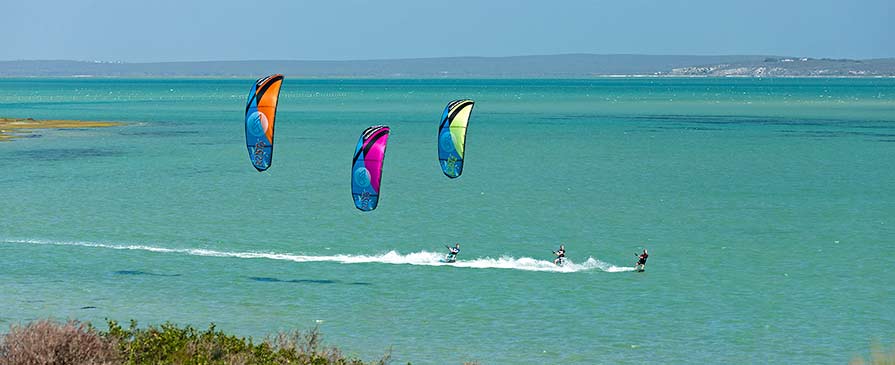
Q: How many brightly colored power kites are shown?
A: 3